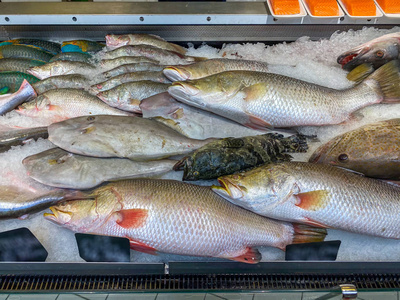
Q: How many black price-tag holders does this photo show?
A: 3